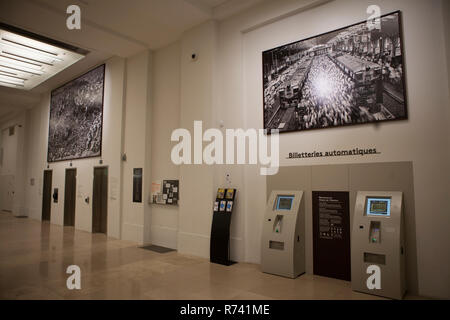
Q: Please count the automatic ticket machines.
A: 2